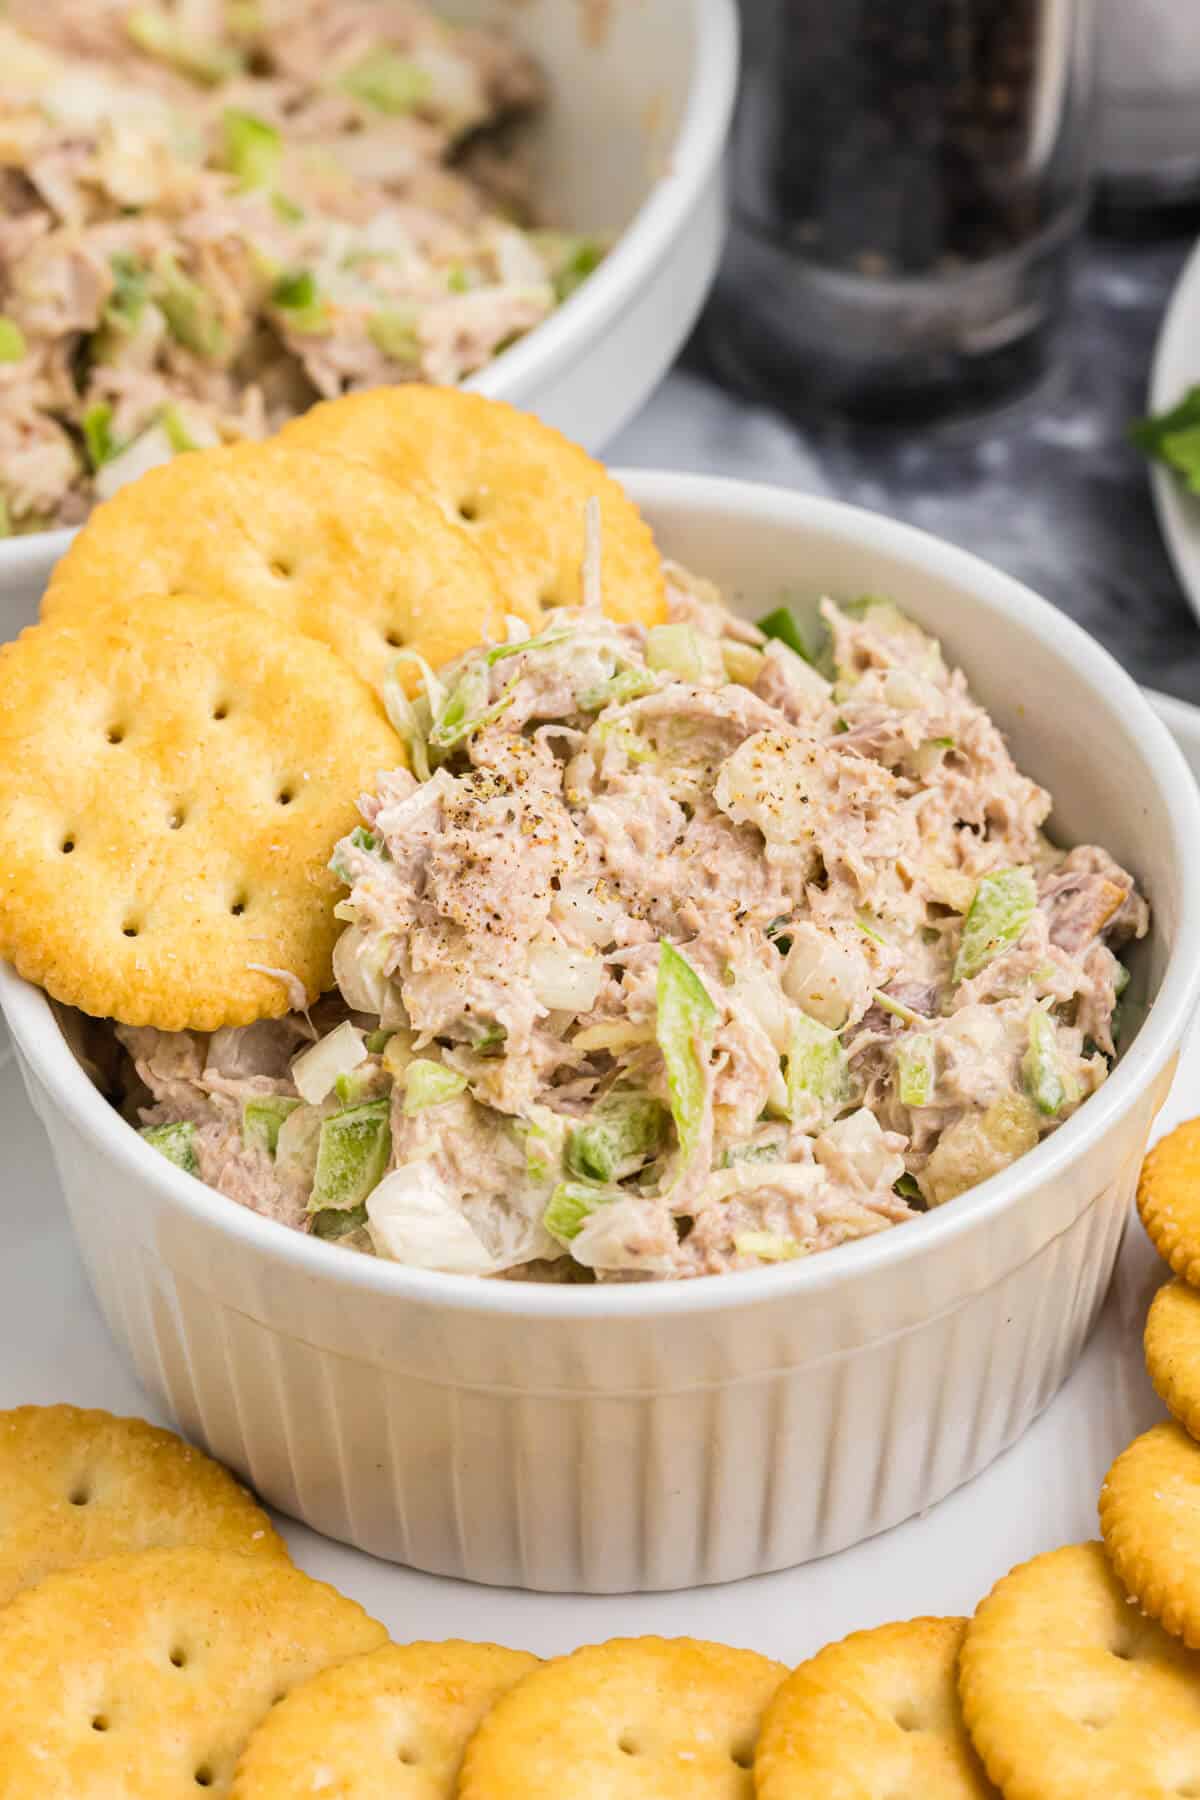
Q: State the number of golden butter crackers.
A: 12